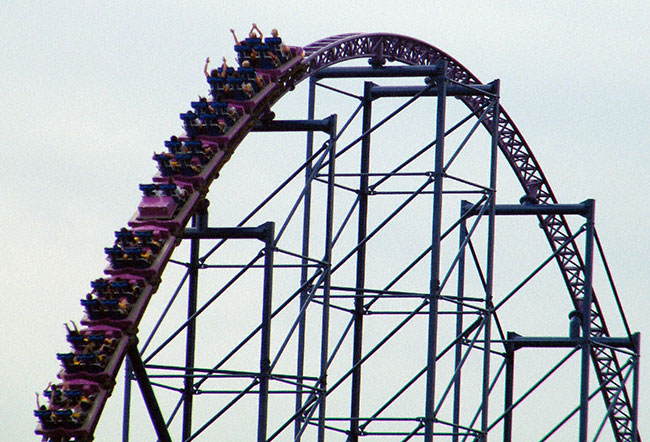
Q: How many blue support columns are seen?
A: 12